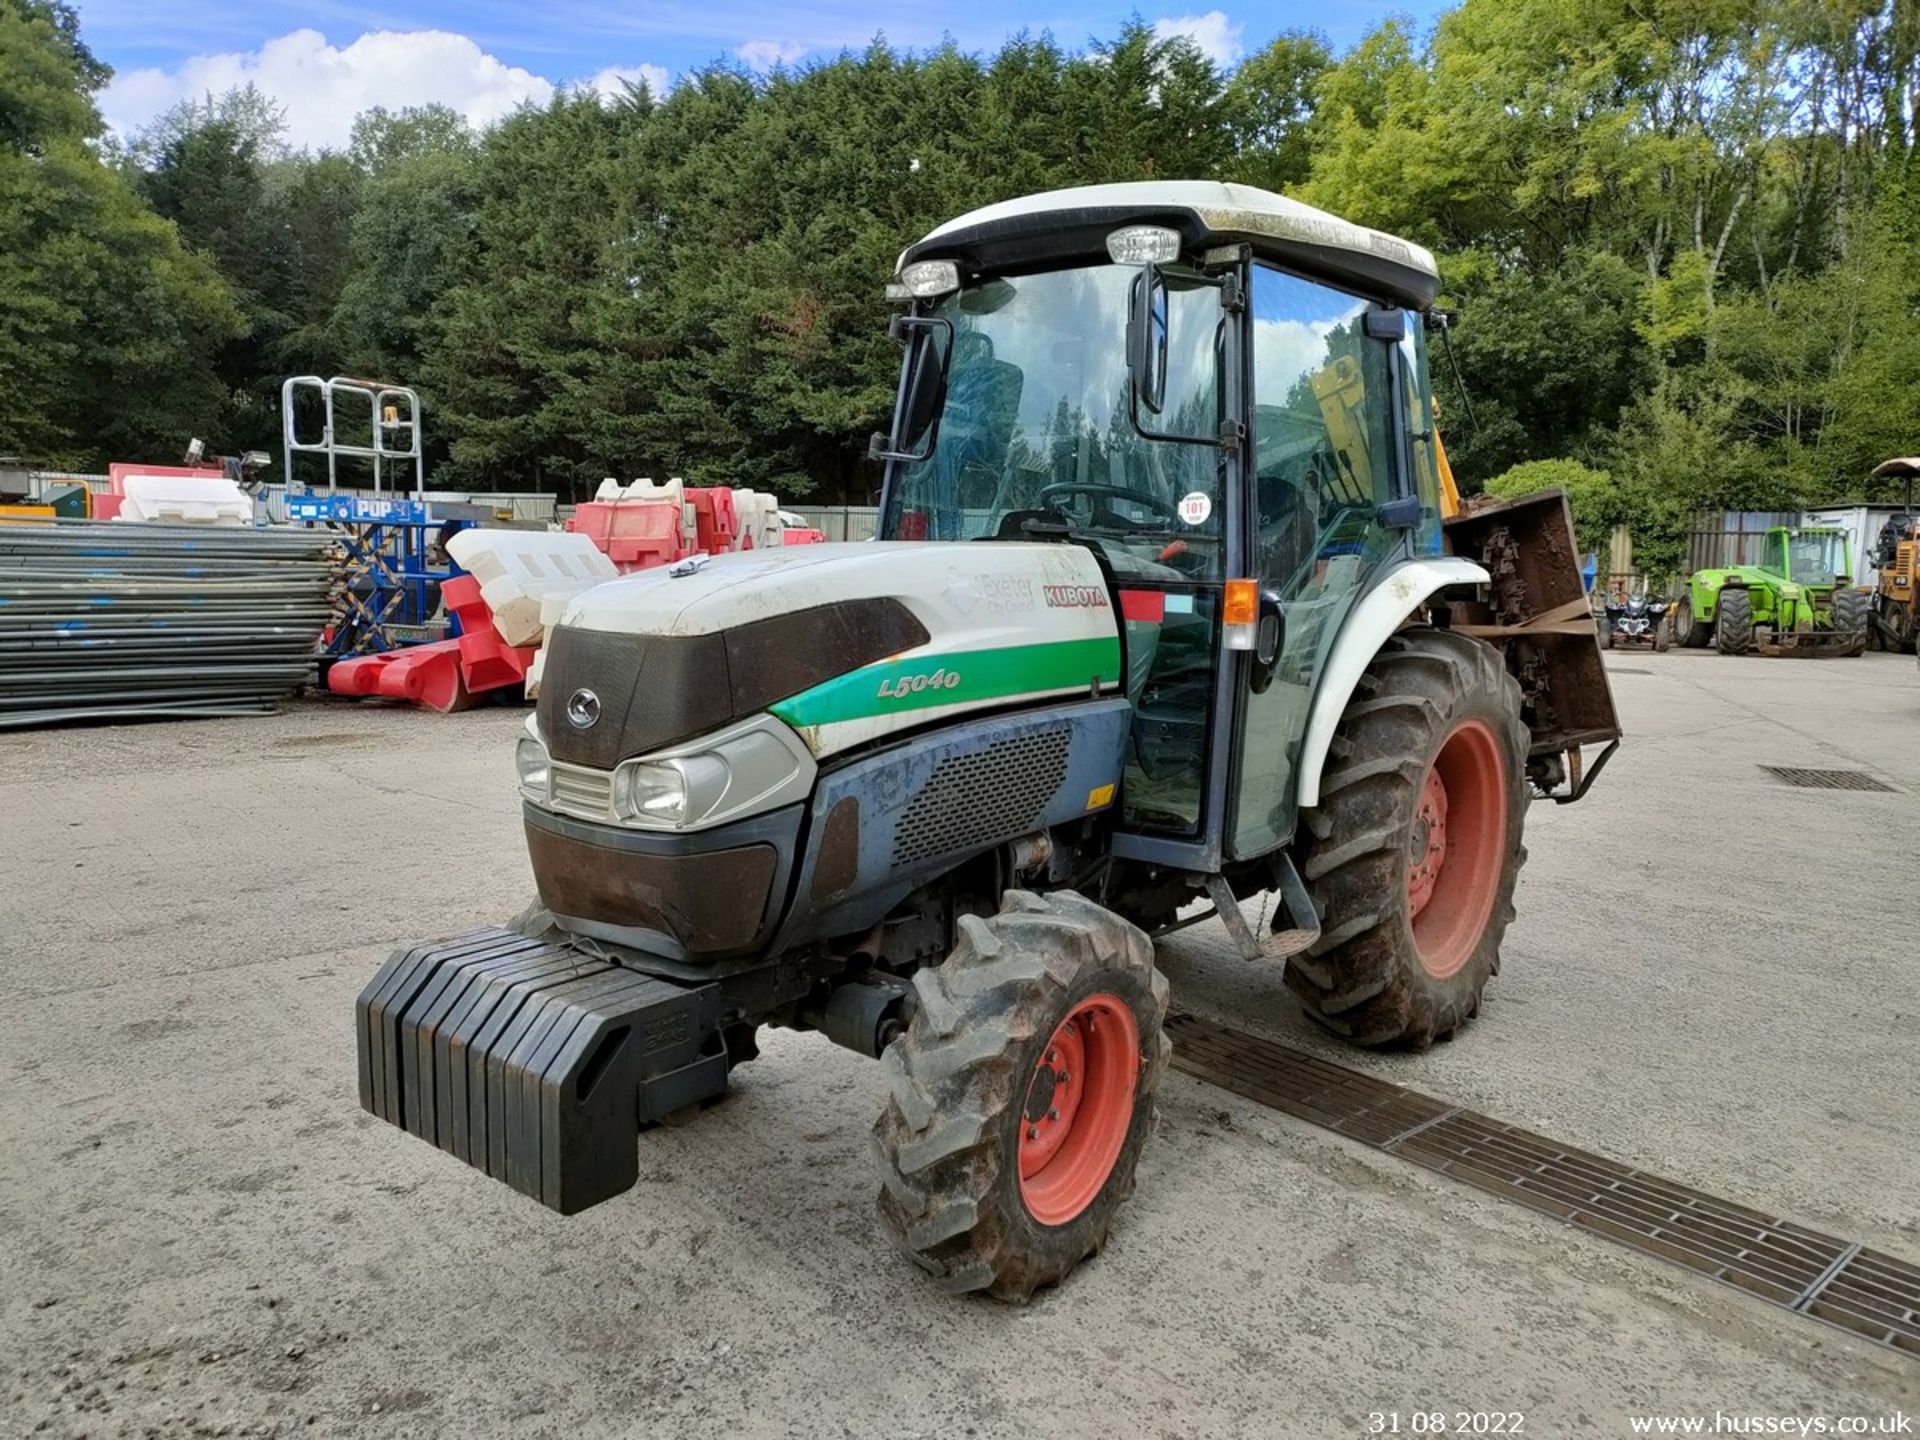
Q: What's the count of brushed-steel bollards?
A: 0